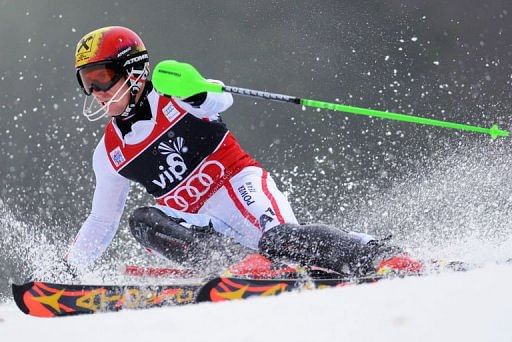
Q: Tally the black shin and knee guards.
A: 2